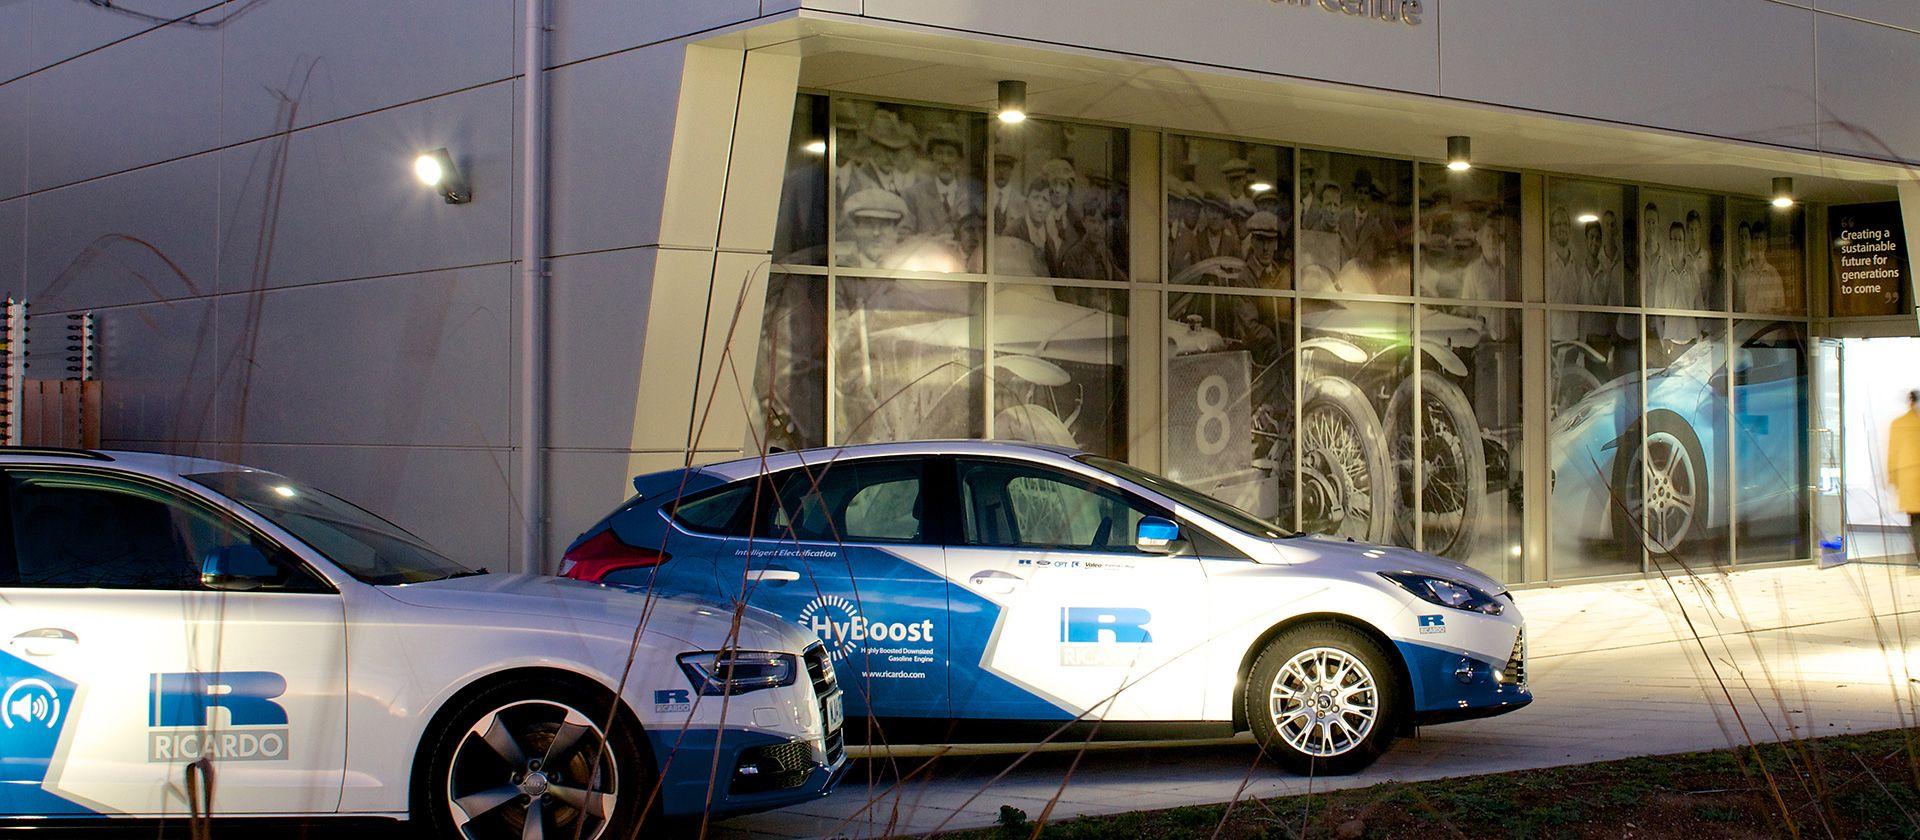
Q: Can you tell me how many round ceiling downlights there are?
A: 3